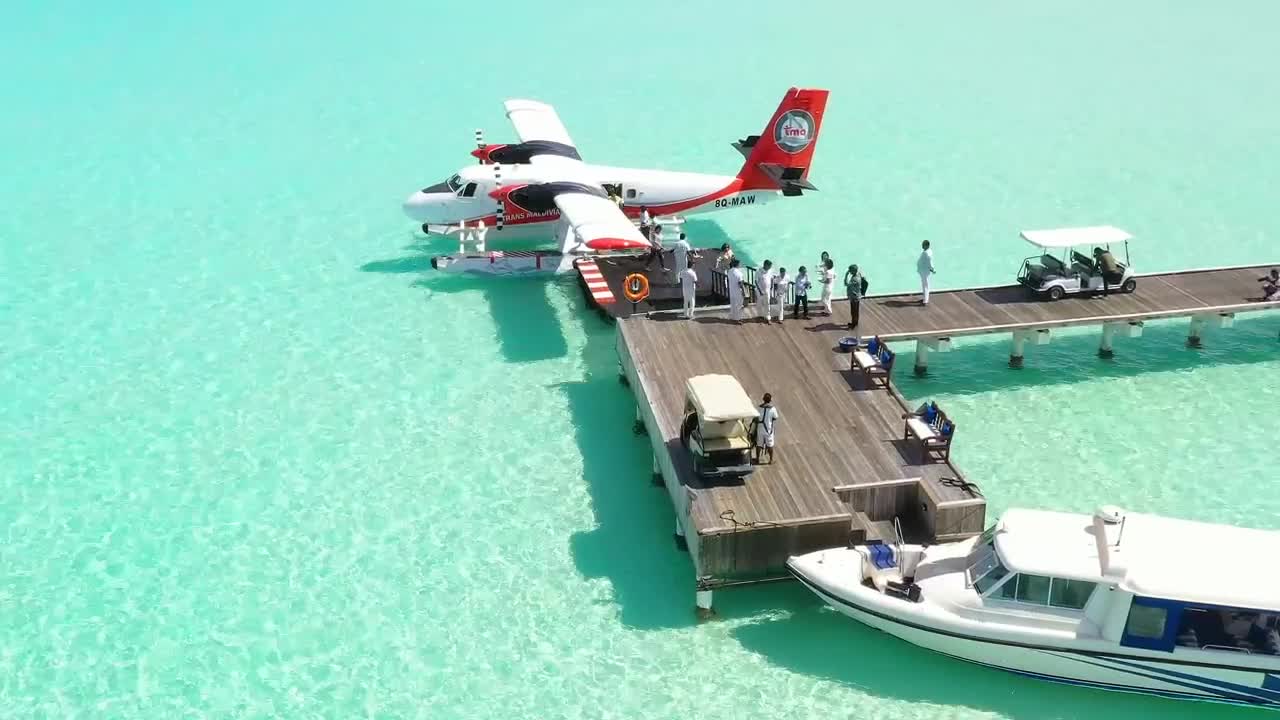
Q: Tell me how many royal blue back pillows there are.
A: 4